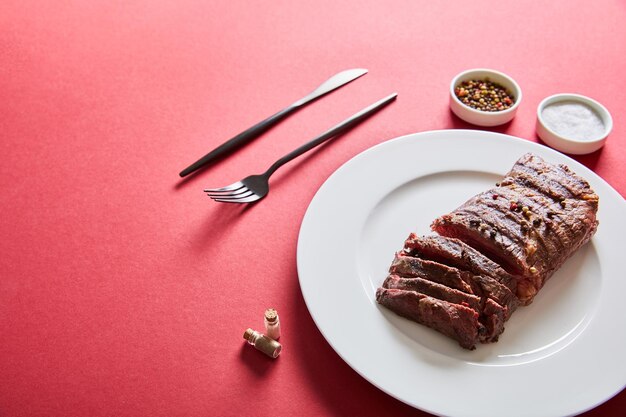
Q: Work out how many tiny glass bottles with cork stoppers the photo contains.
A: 2